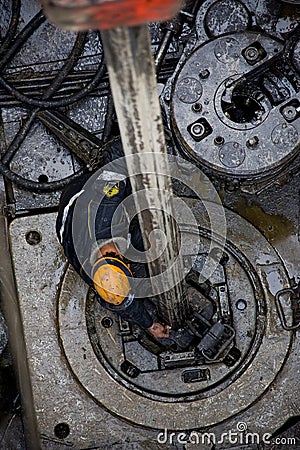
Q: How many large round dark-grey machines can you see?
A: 2